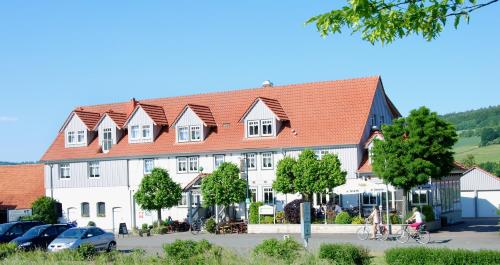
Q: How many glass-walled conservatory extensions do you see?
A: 1